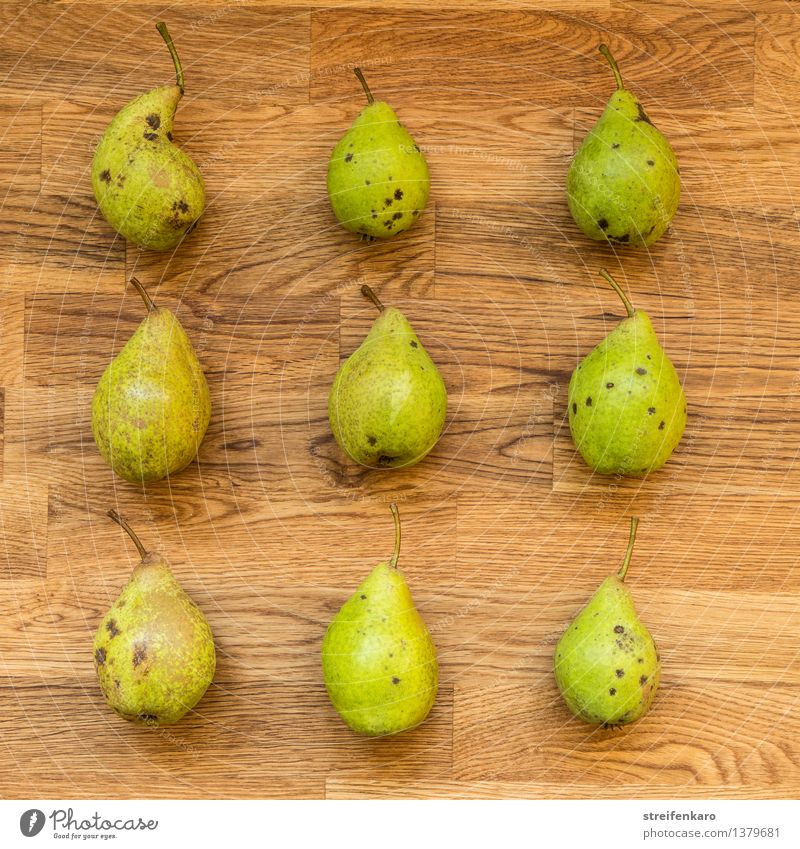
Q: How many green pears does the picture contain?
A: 9